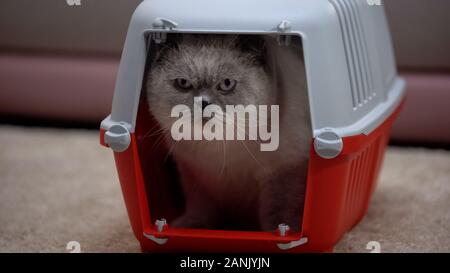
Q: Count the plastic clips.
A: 6